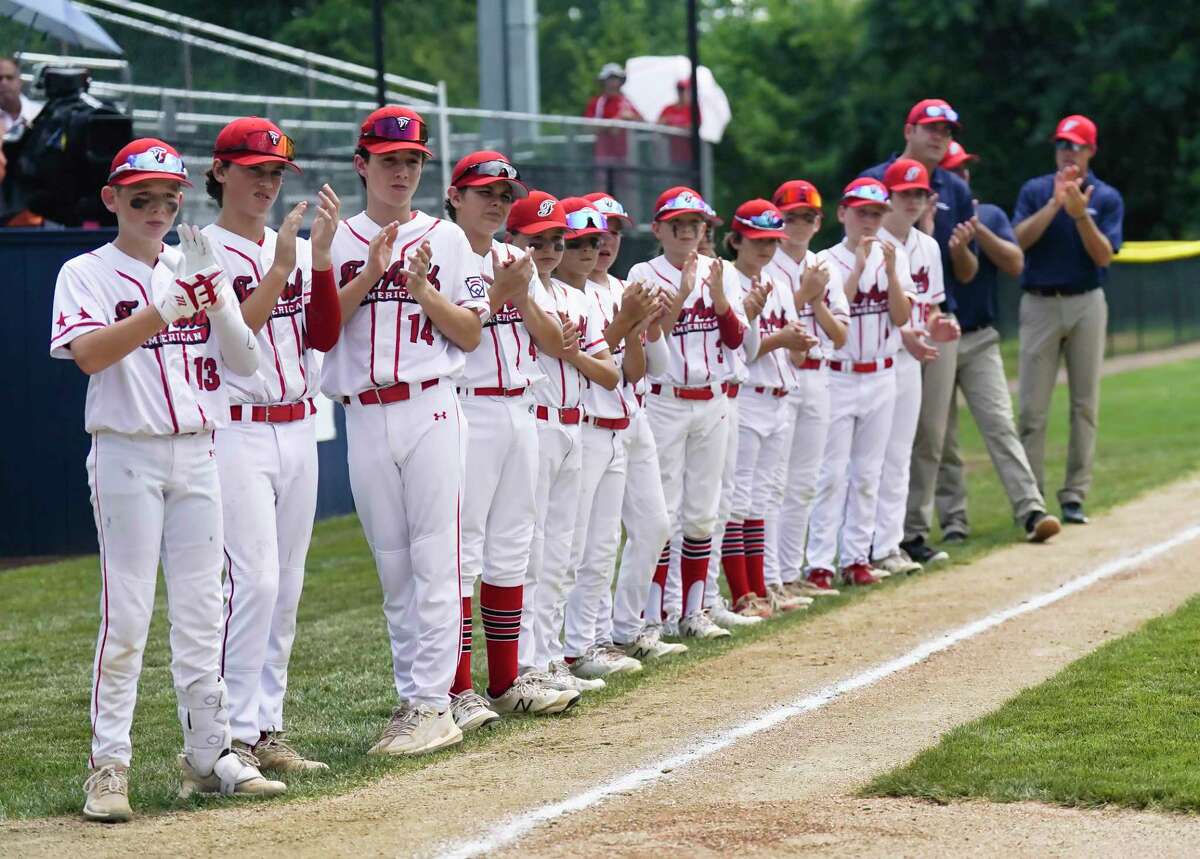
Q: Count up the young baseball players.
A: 13